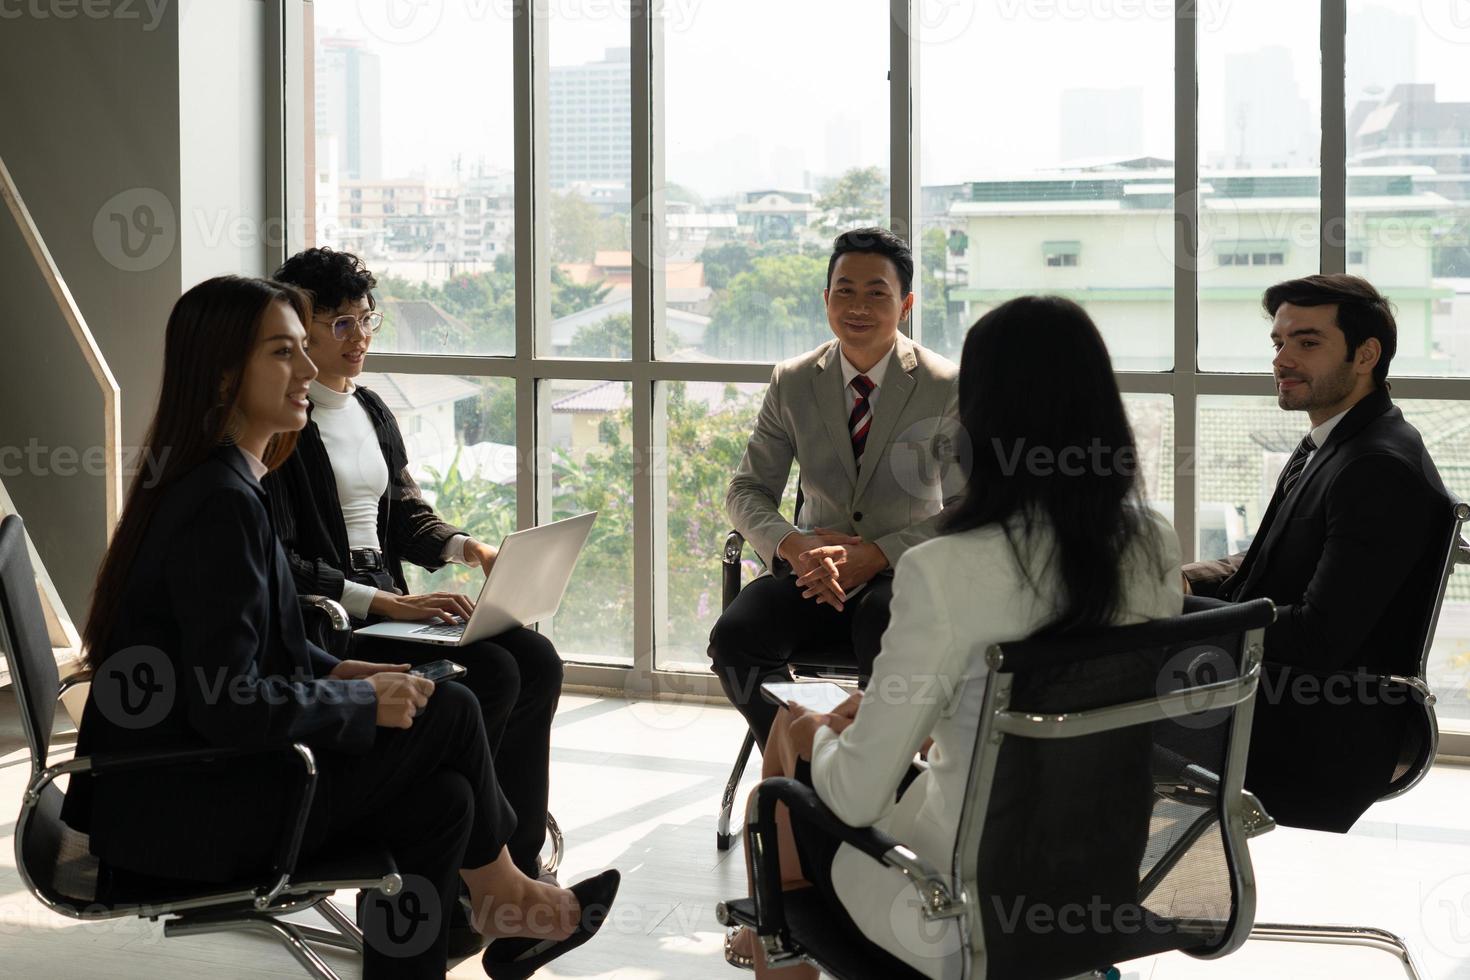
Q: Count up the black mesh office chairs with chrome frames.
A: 5